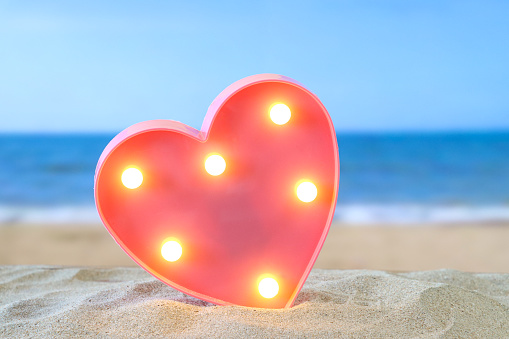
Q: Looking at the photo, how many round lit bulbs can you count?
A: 6